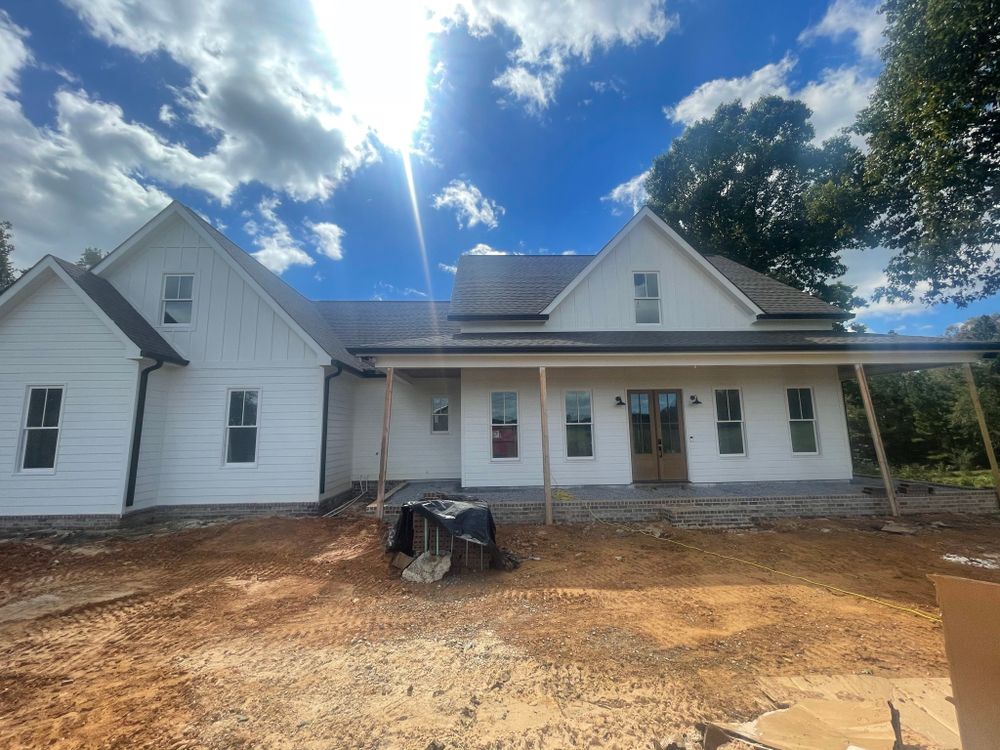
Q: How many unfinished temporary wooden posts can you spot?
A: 4